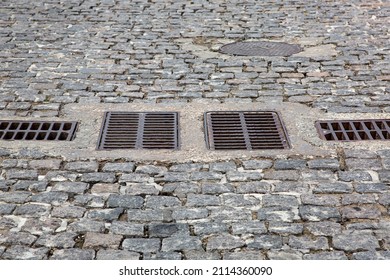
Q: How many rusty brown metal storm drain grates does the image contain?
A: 4